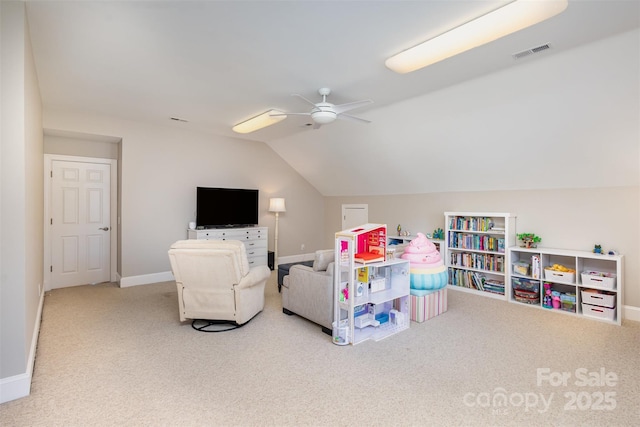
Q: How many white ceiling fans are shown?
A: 1